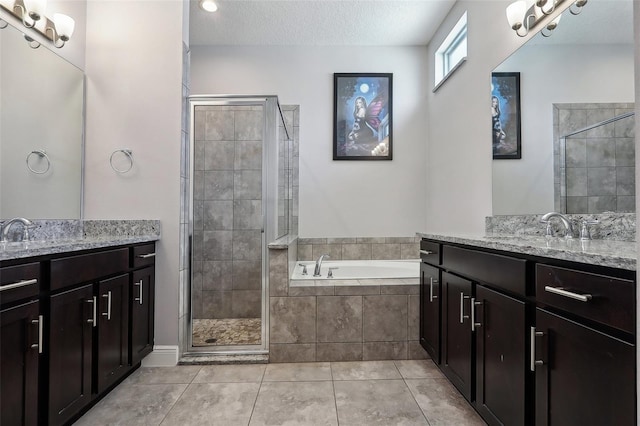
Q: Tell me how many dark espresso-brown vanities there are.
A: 2